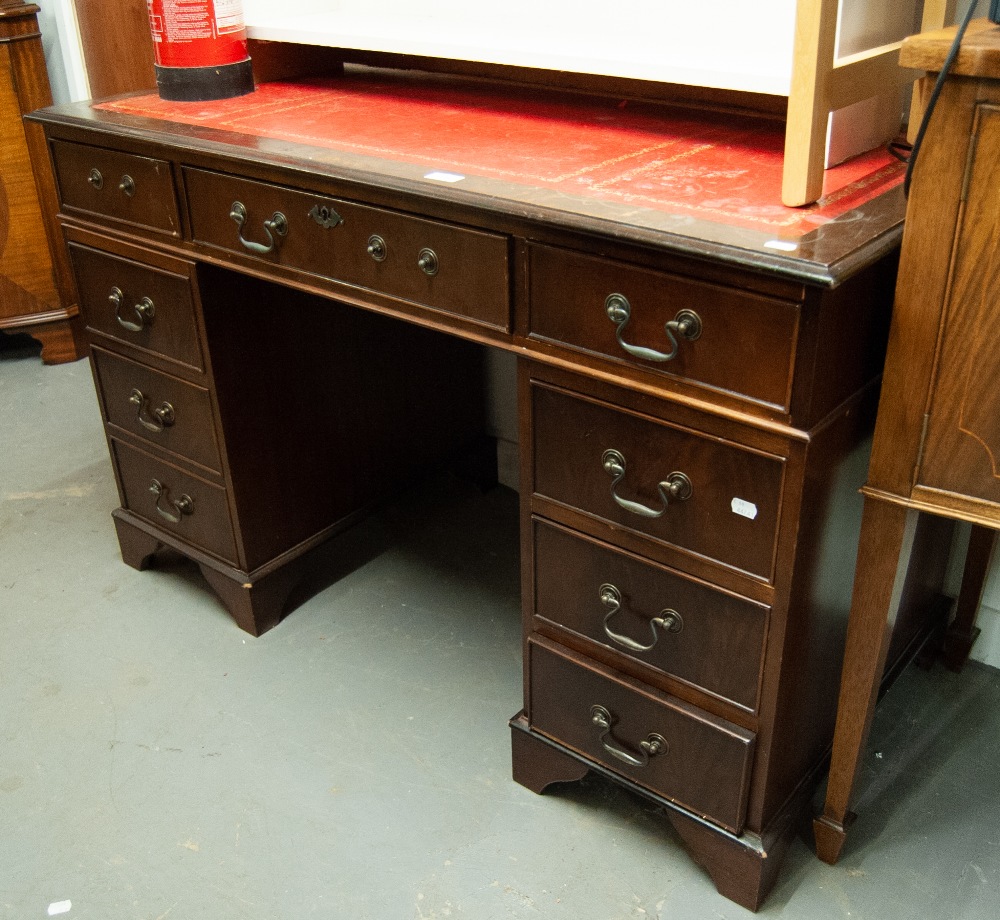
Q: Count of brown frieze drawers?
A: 3